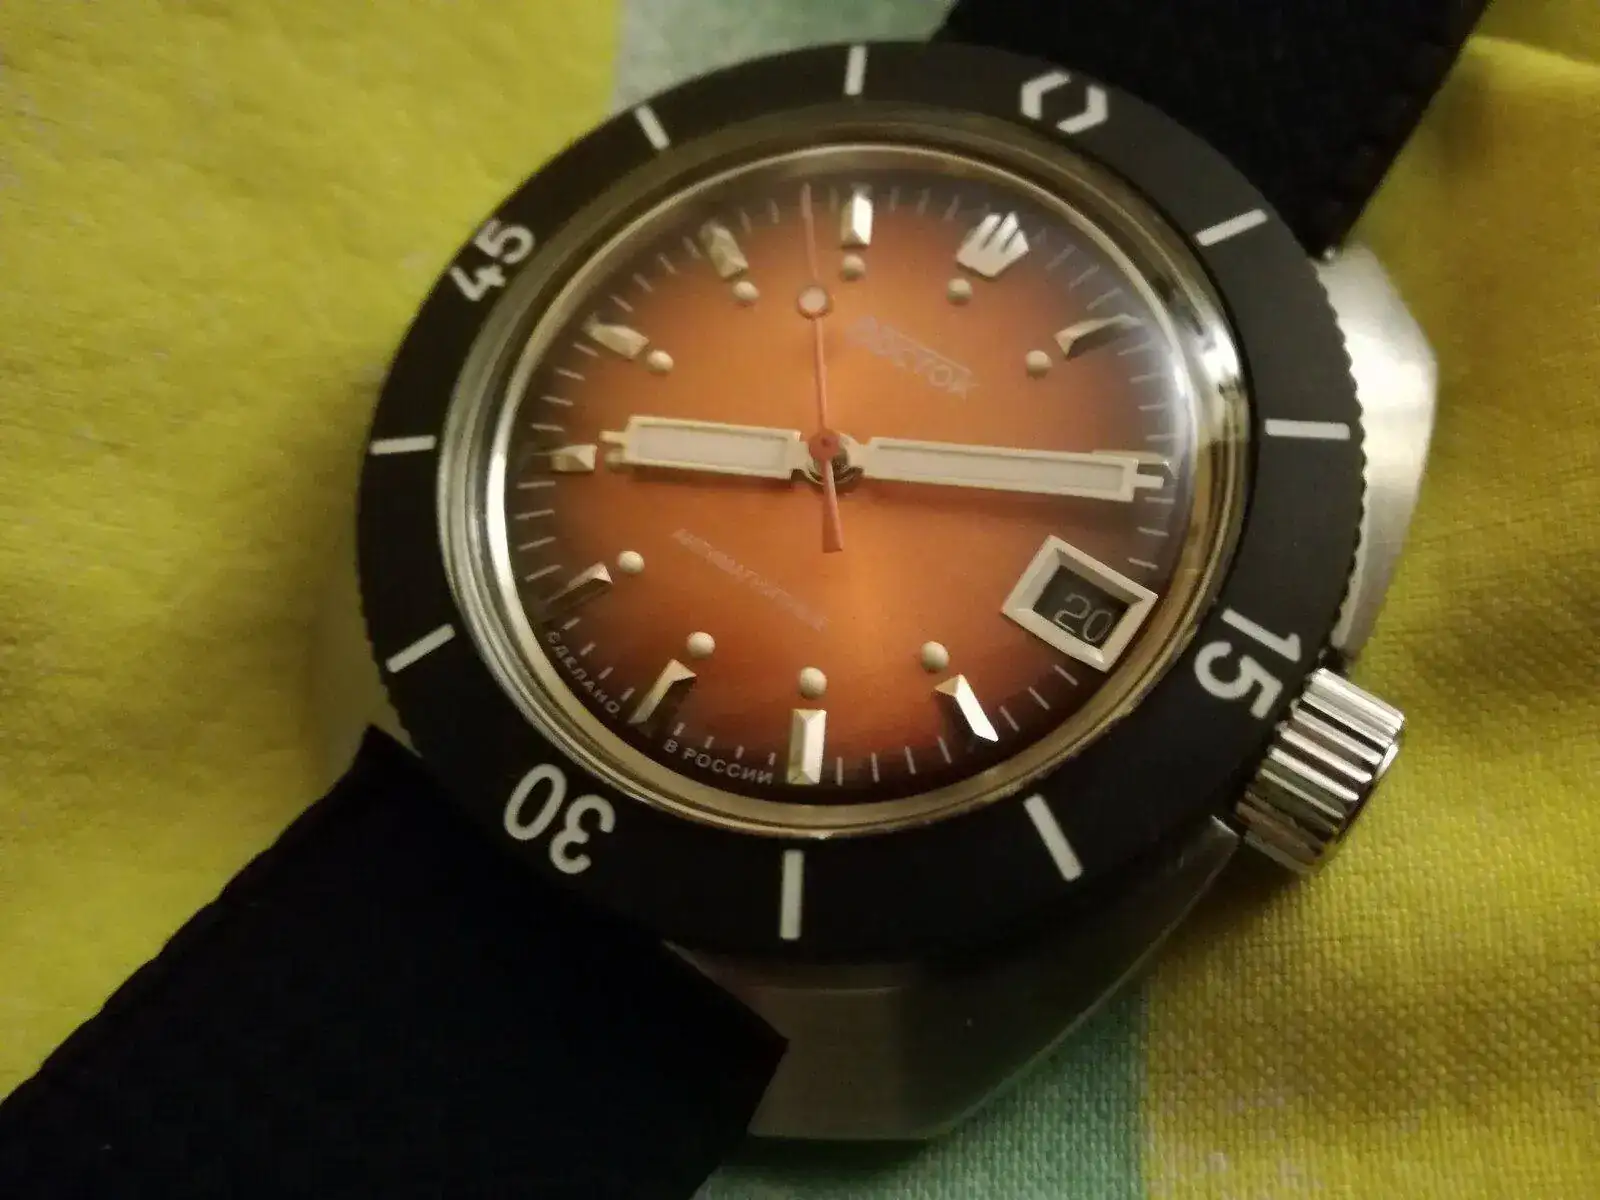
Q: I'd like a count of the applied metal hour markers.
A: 11